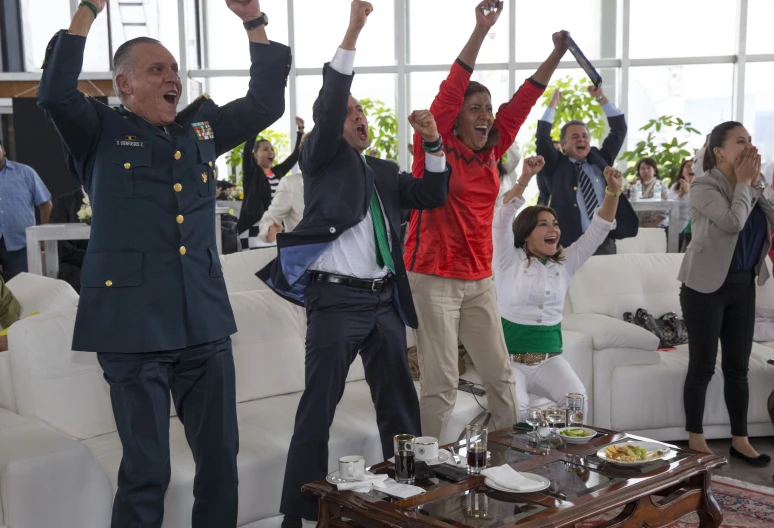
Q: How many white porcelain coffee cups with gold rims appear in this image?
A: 2